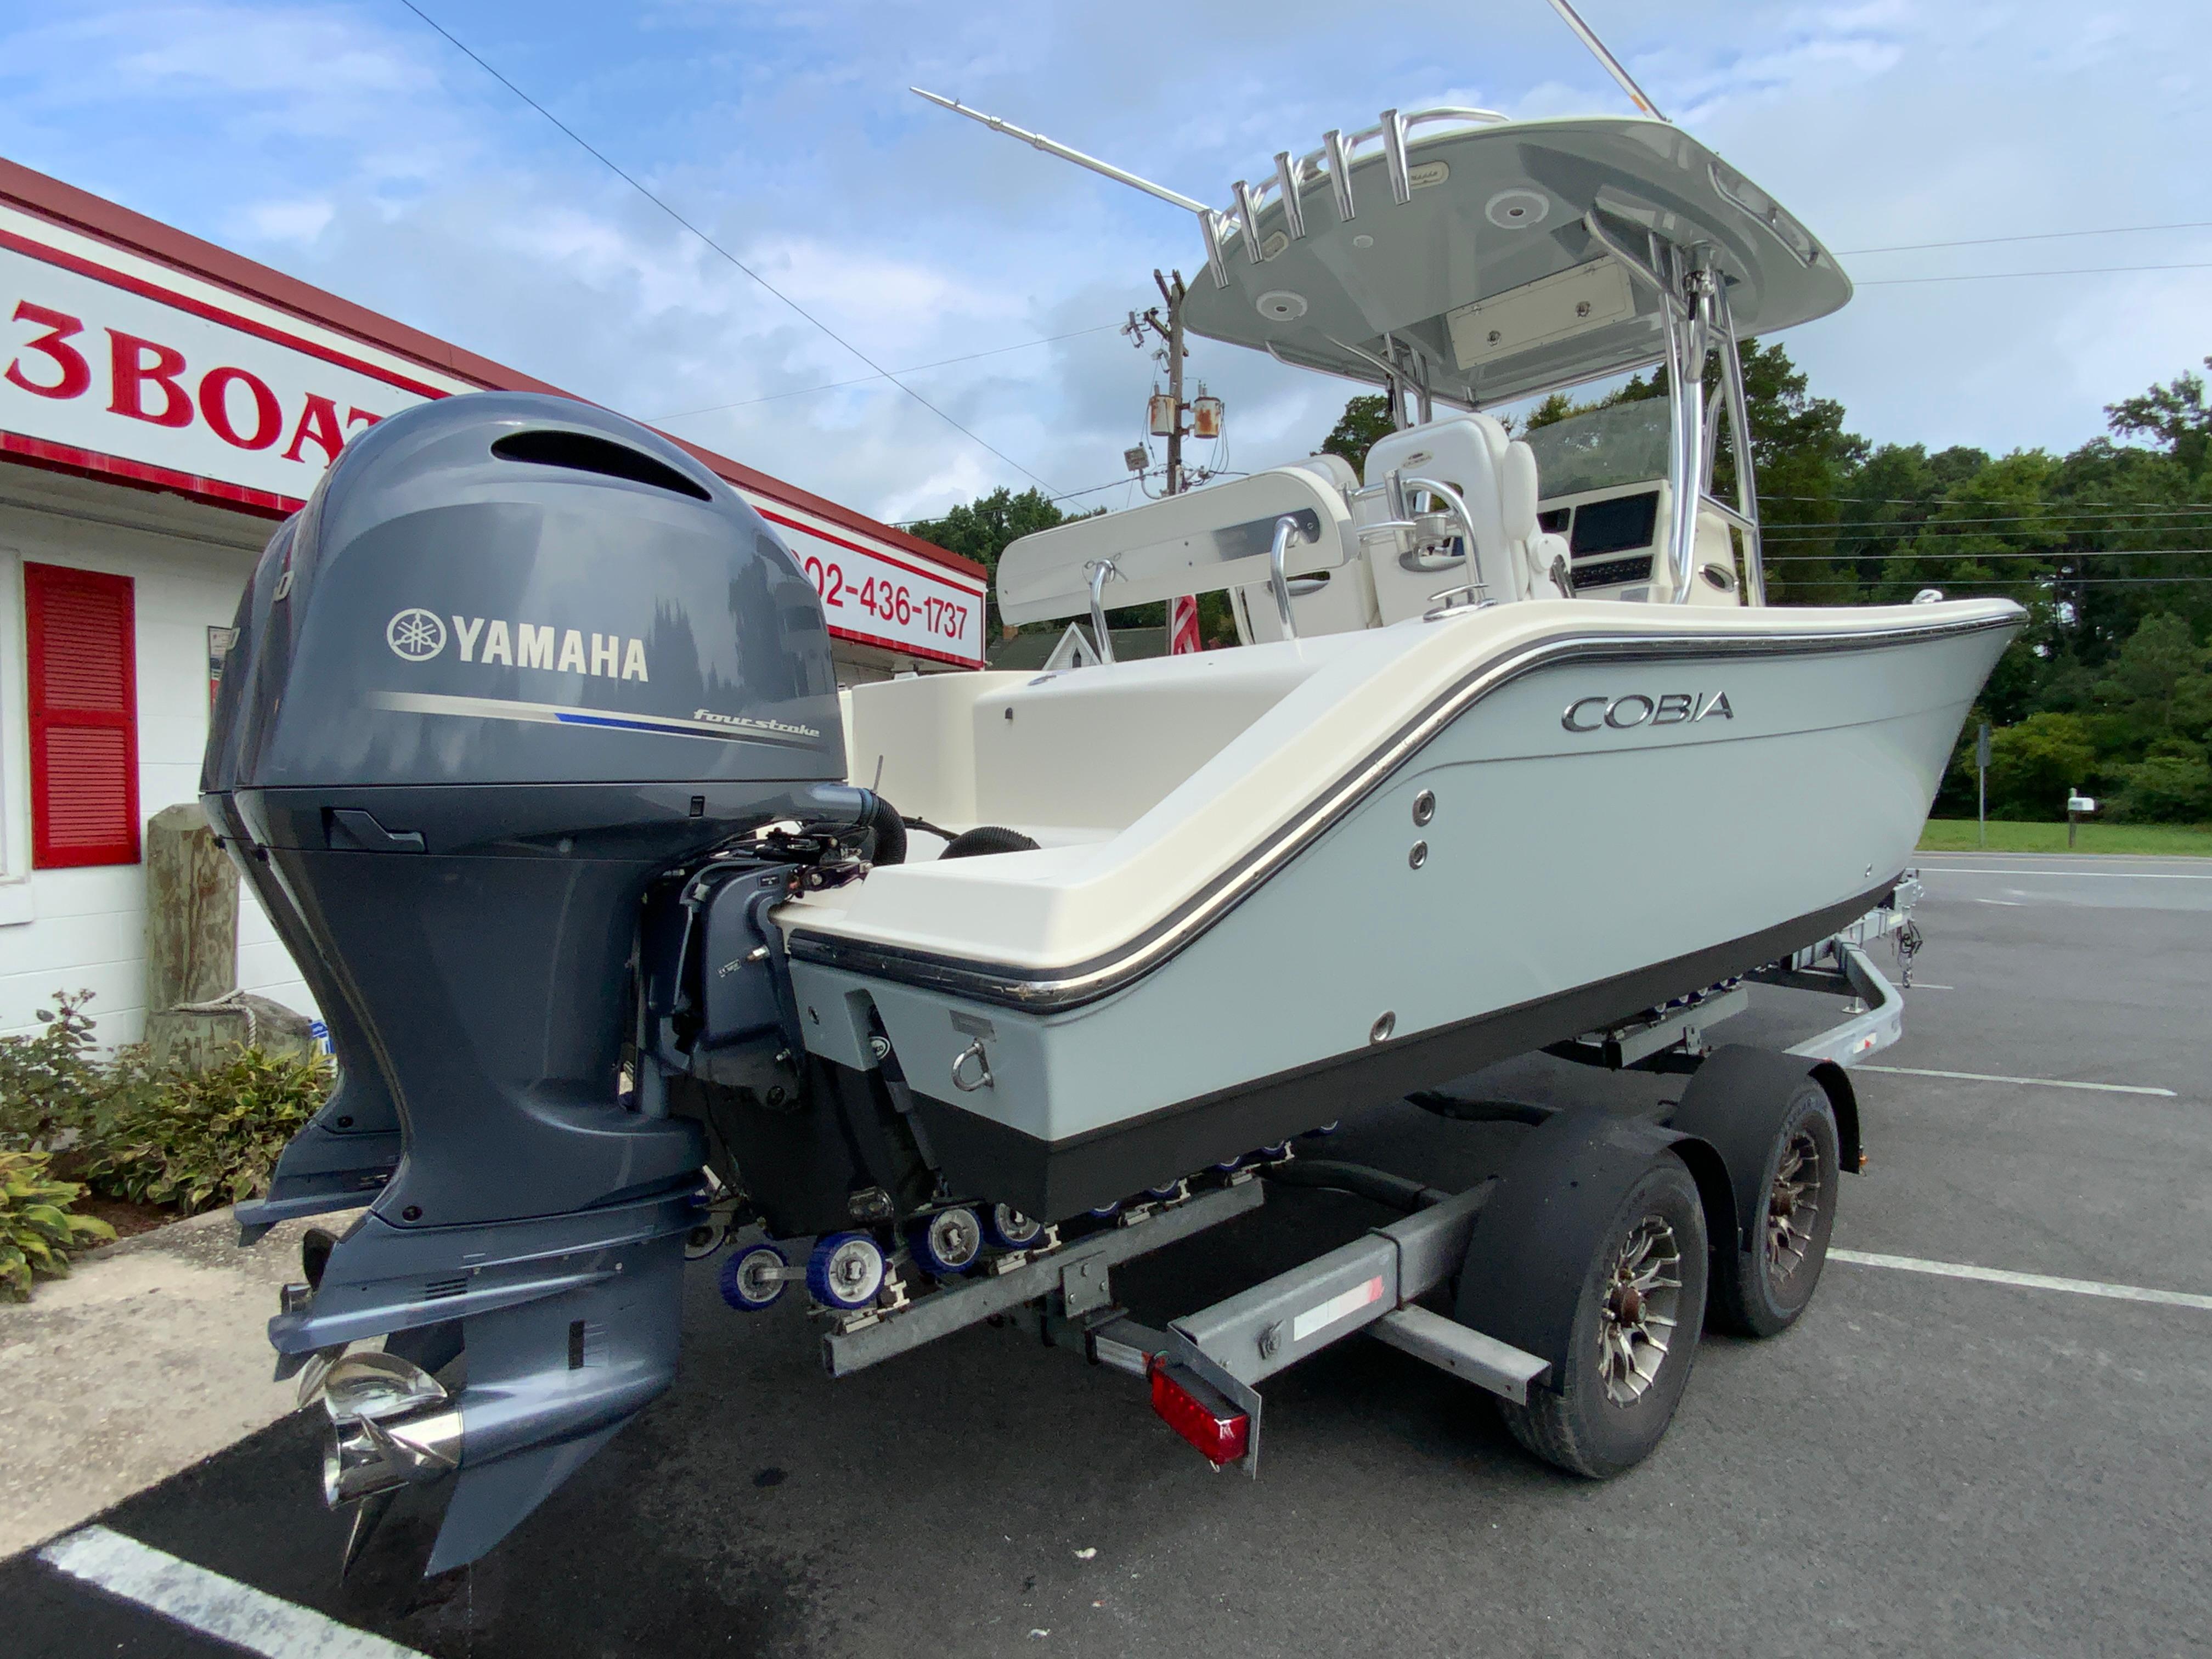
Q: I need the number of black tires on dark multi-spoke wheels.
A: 2